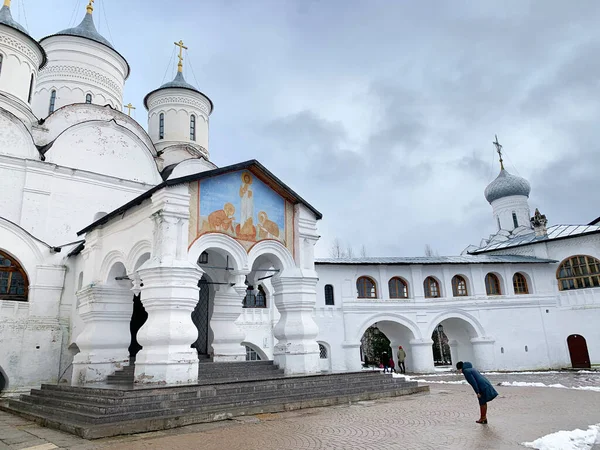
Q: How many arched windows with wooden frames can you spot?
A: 8